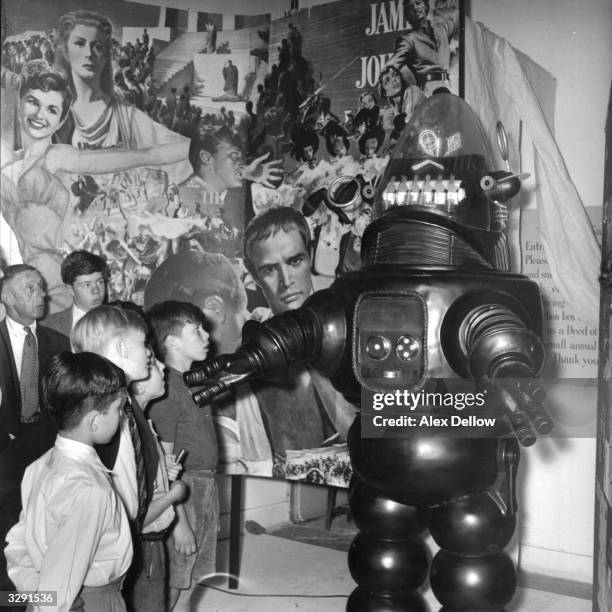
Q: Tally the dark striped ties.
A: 1